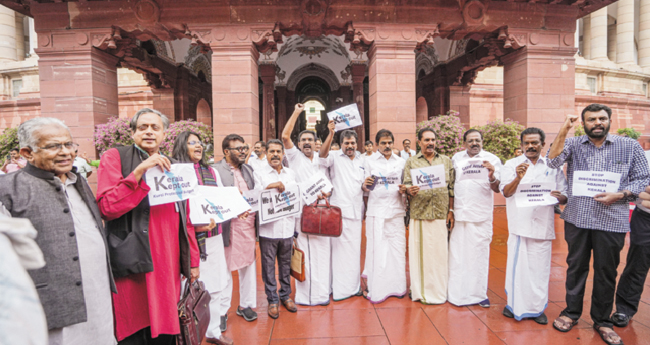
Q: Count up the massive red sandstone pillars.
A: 4